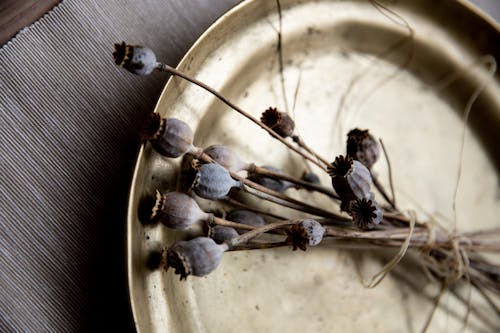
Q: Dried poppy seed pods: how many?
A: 15